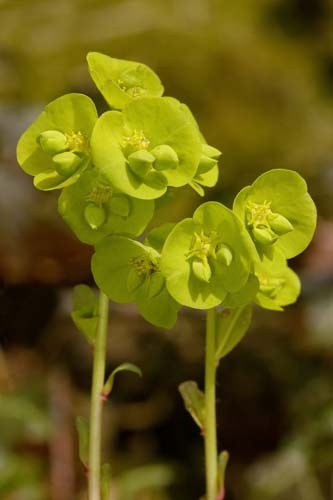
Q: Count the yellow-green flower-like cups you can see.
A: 9